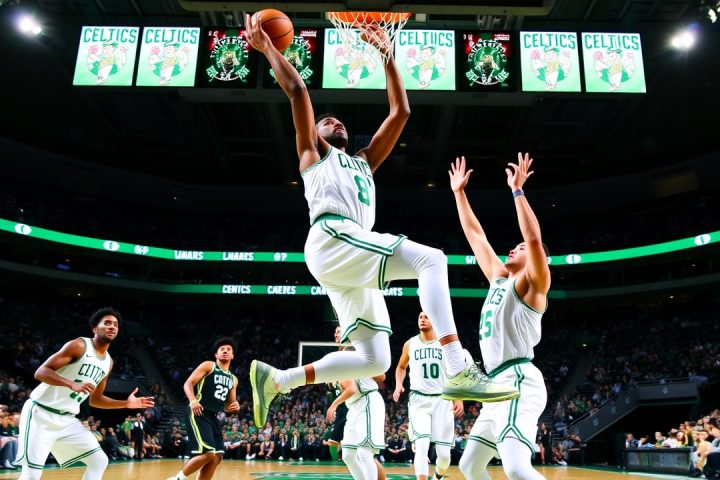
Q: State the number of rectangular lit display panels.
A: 9